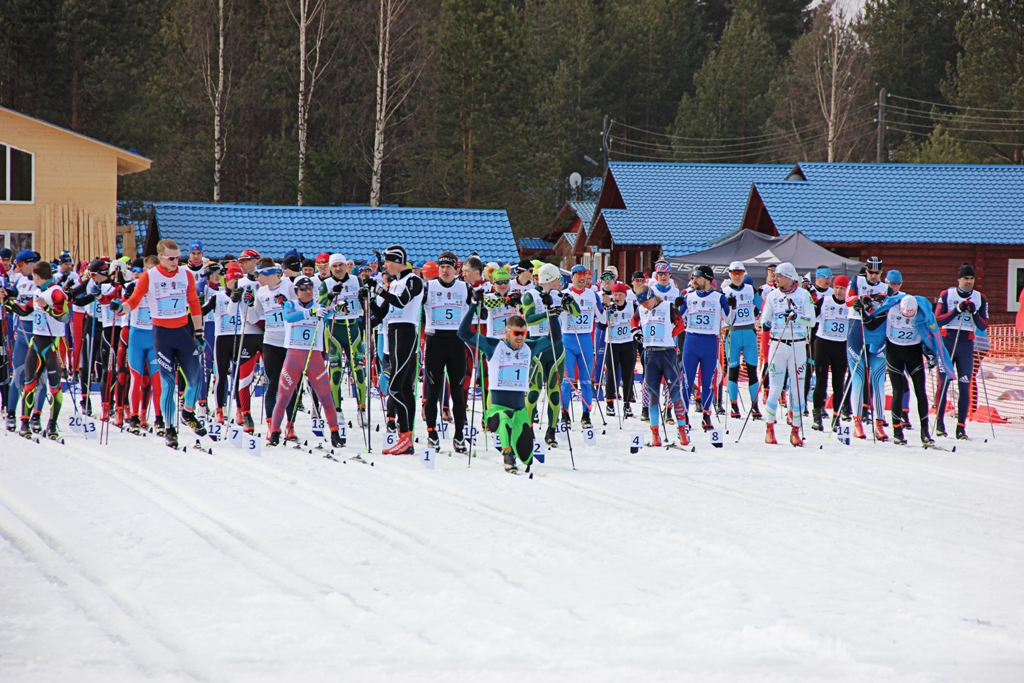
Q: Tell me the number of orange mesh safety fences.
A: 1